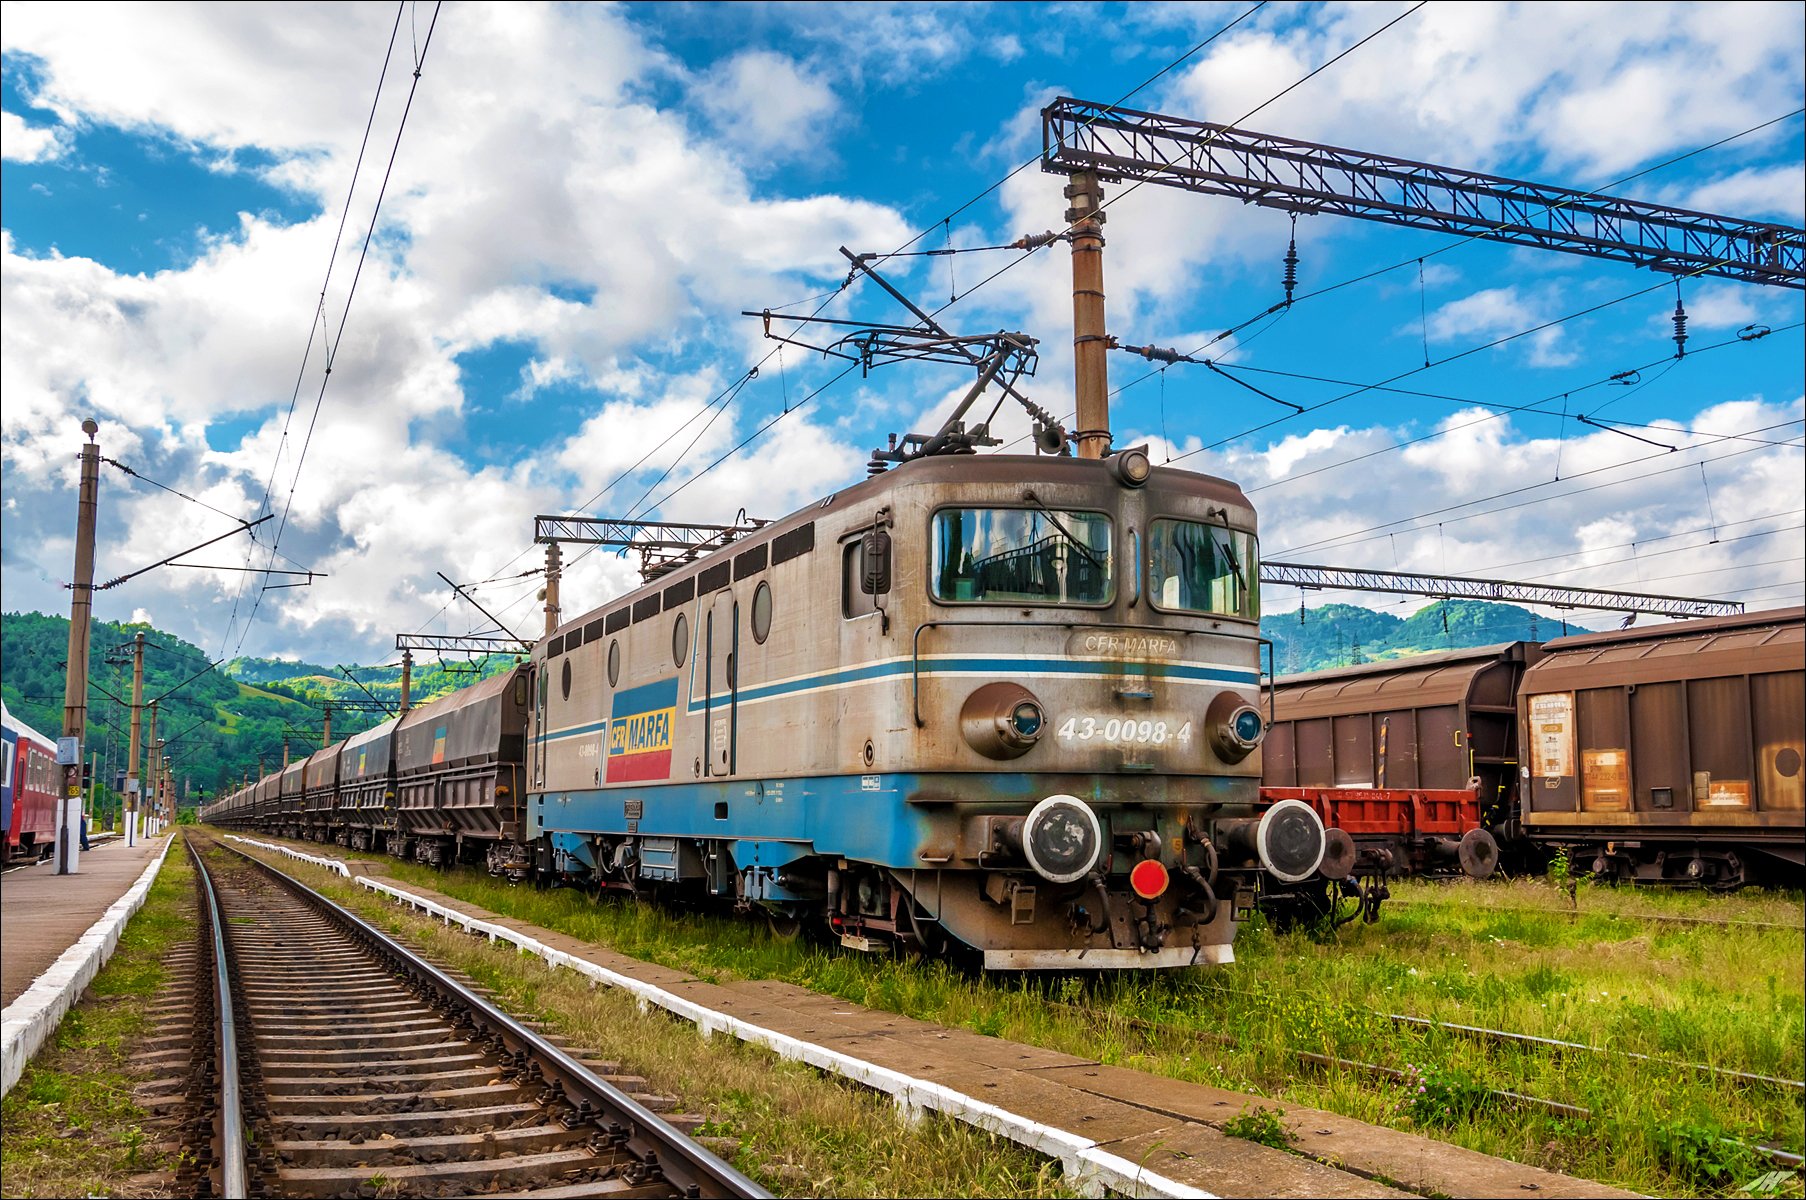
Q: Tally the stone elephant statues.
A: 0